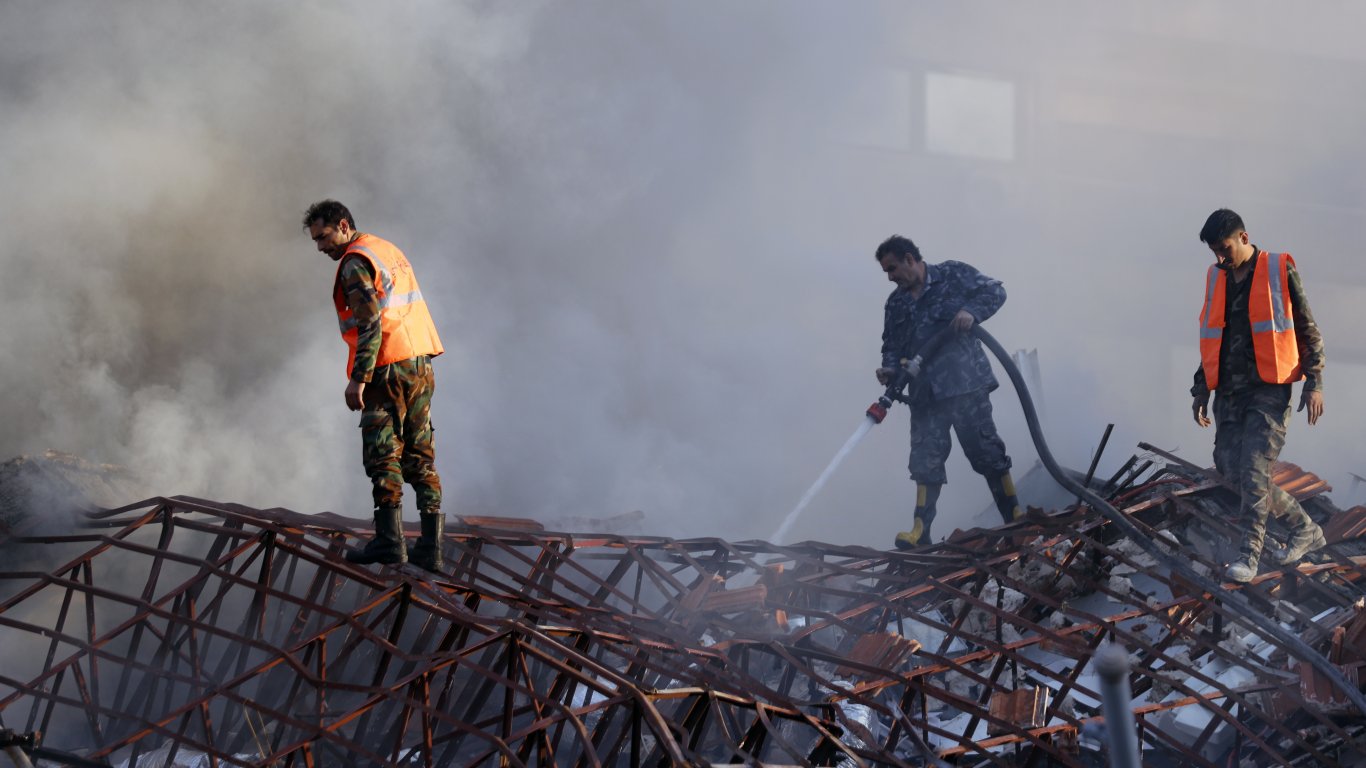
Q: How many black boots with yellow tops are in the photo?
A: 2